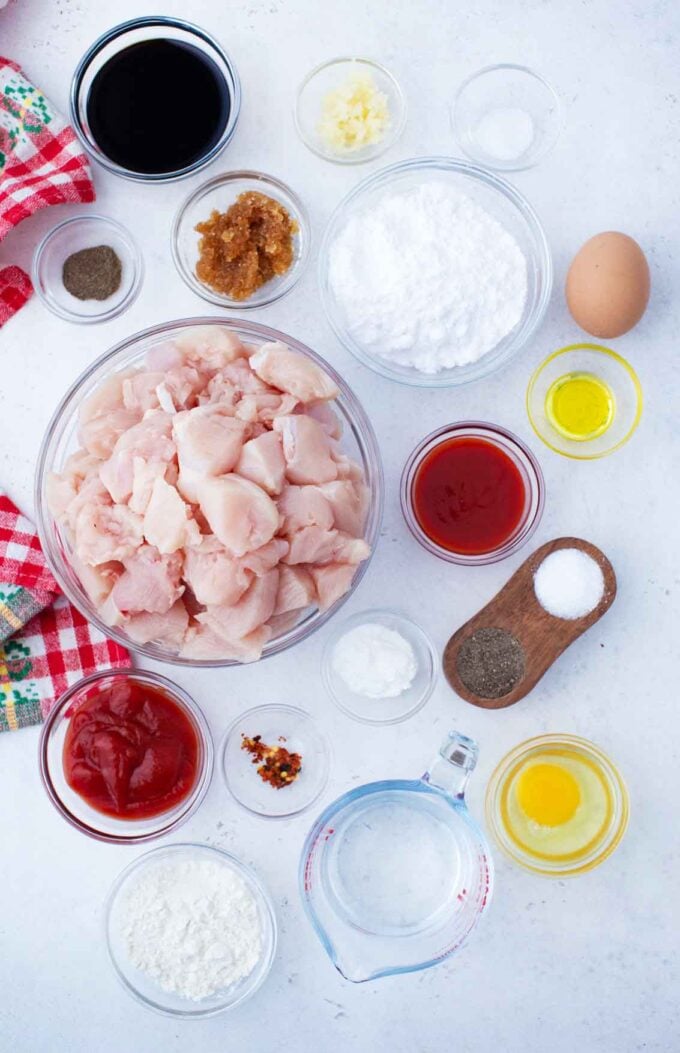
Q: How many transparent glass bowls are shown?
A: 14